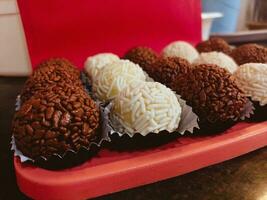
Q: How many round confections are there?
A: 14